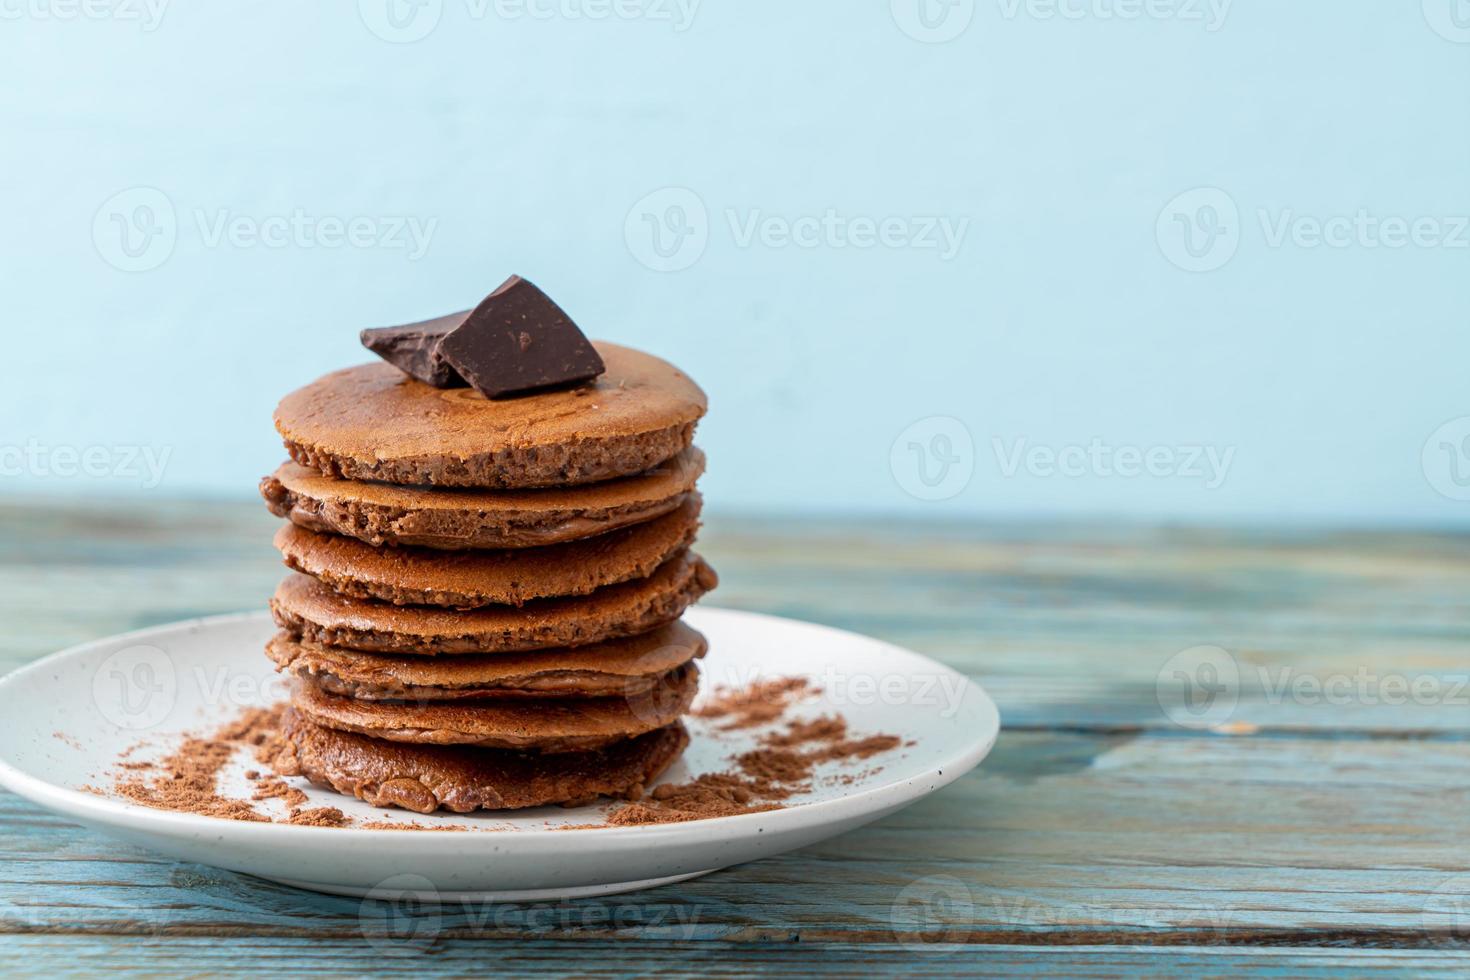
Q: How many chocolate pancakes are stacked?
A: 7